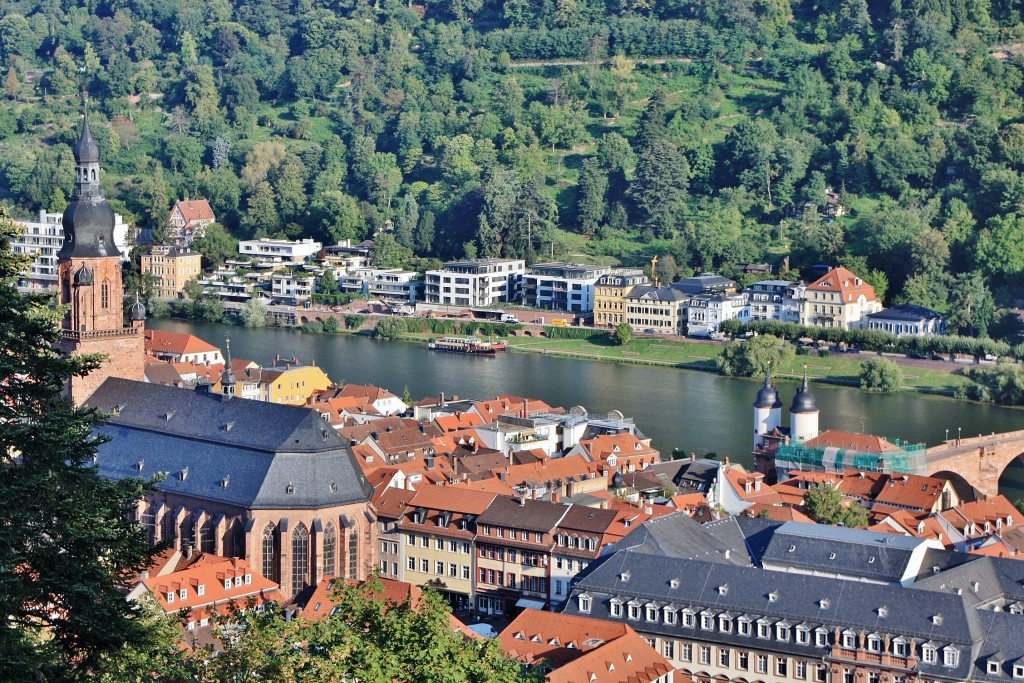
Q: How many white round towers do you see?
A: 2